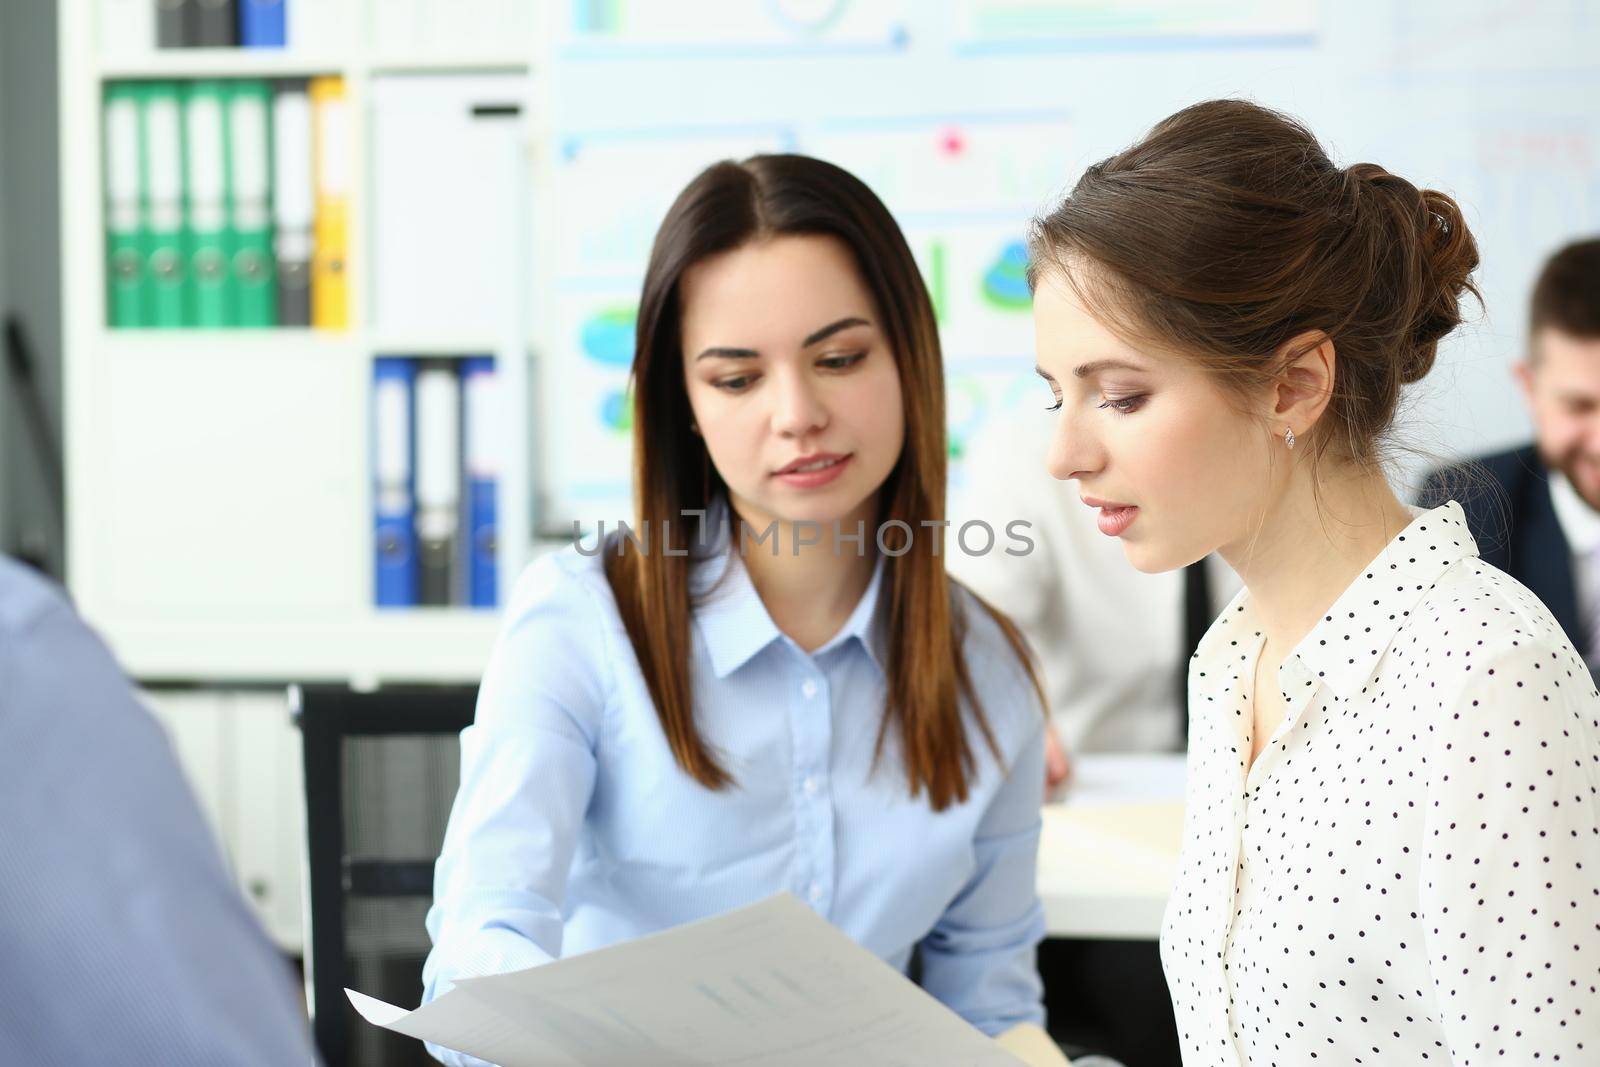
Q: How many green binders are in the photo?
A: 4